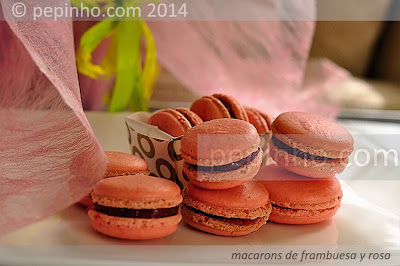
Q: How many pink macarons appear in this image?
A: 9